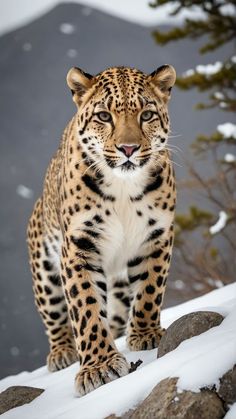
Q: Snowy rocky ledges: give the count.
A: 1